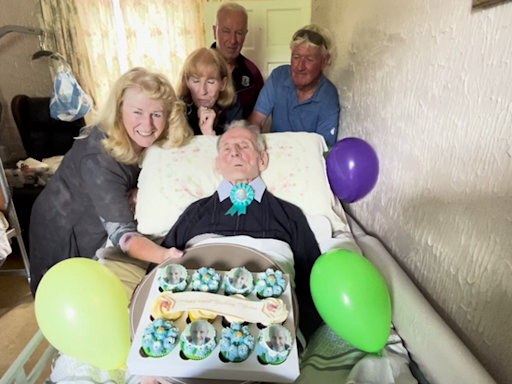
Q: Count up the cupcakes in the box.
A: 12